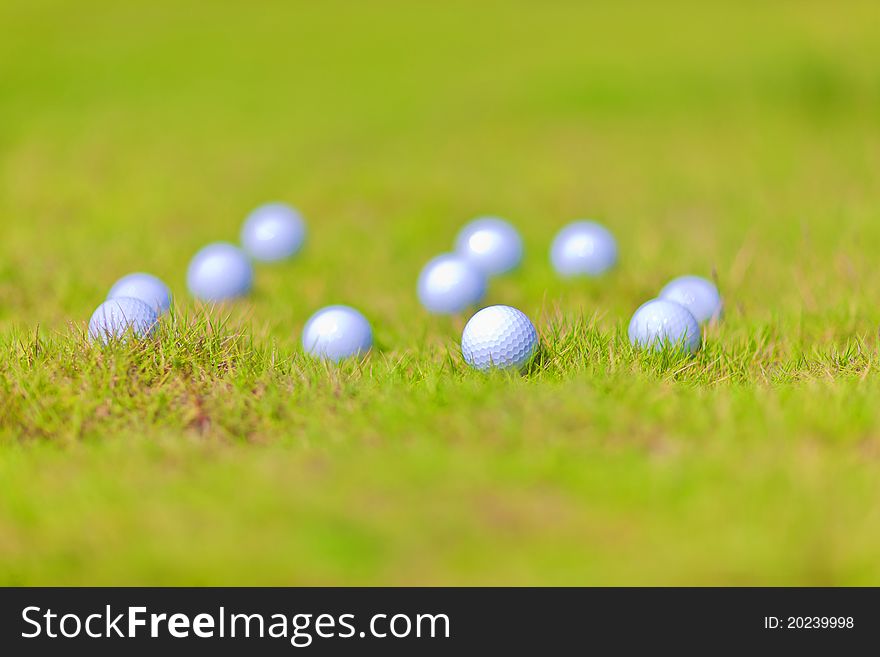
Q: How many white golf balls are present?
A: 11